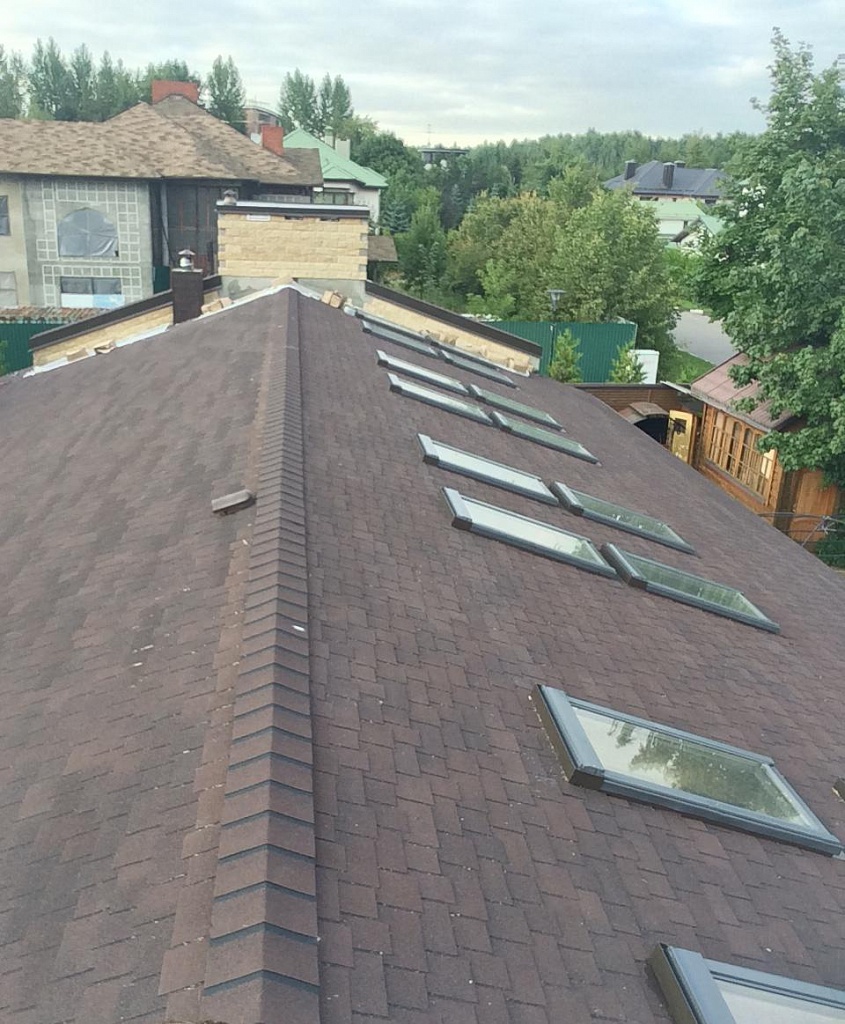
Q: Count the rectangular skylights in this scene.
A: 14